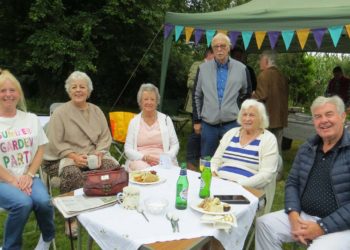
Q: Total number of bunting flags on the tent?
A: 15